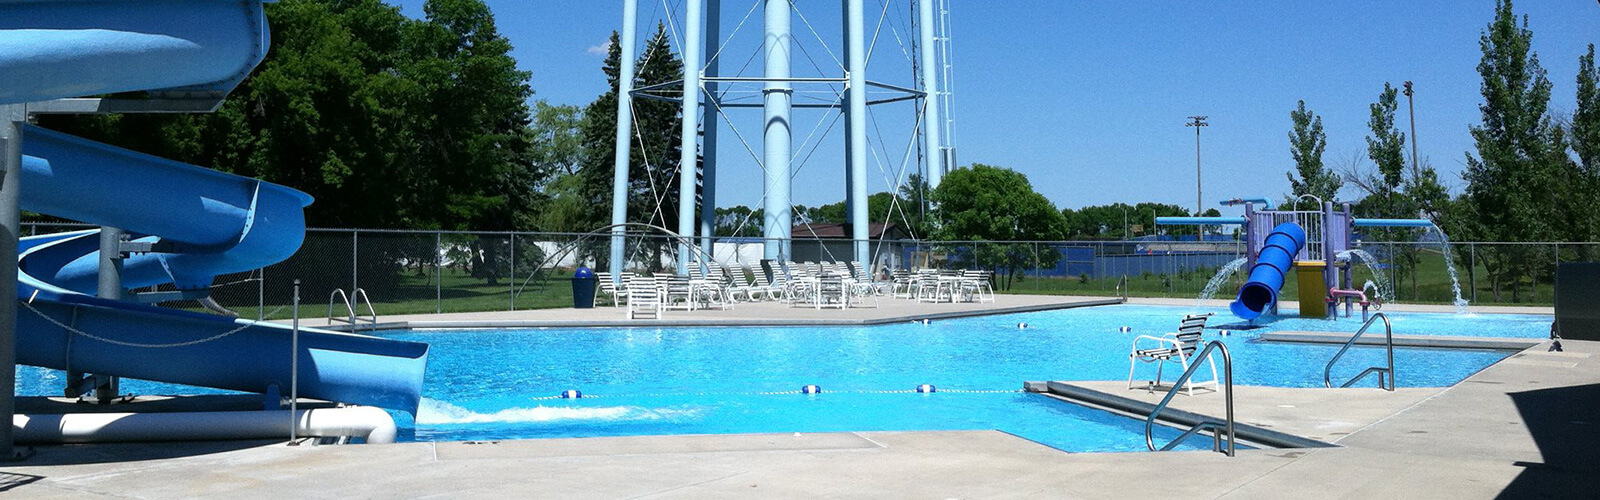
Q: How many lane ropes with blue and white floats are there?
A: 2